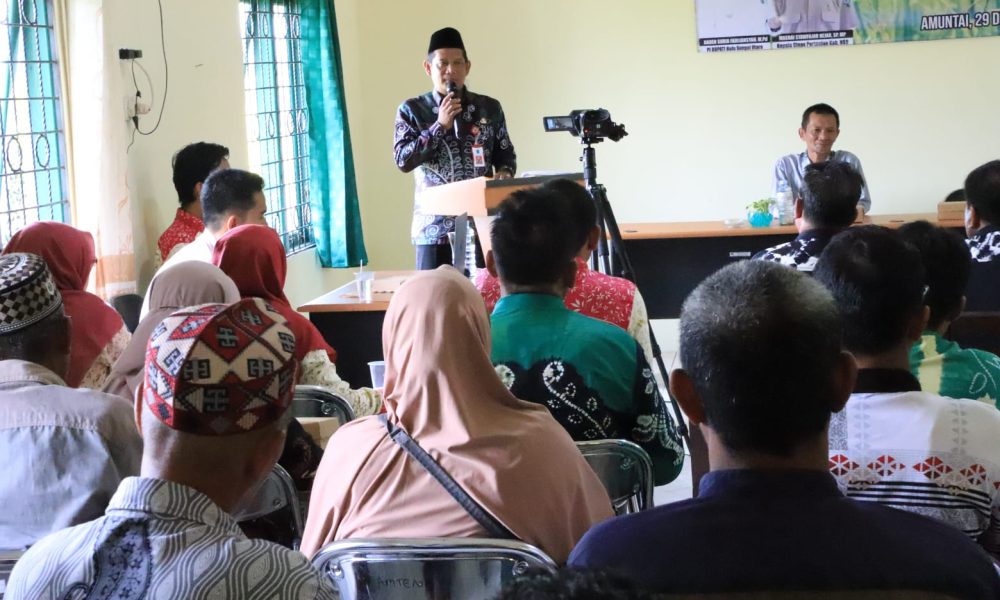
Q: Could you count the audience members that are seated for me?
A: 15